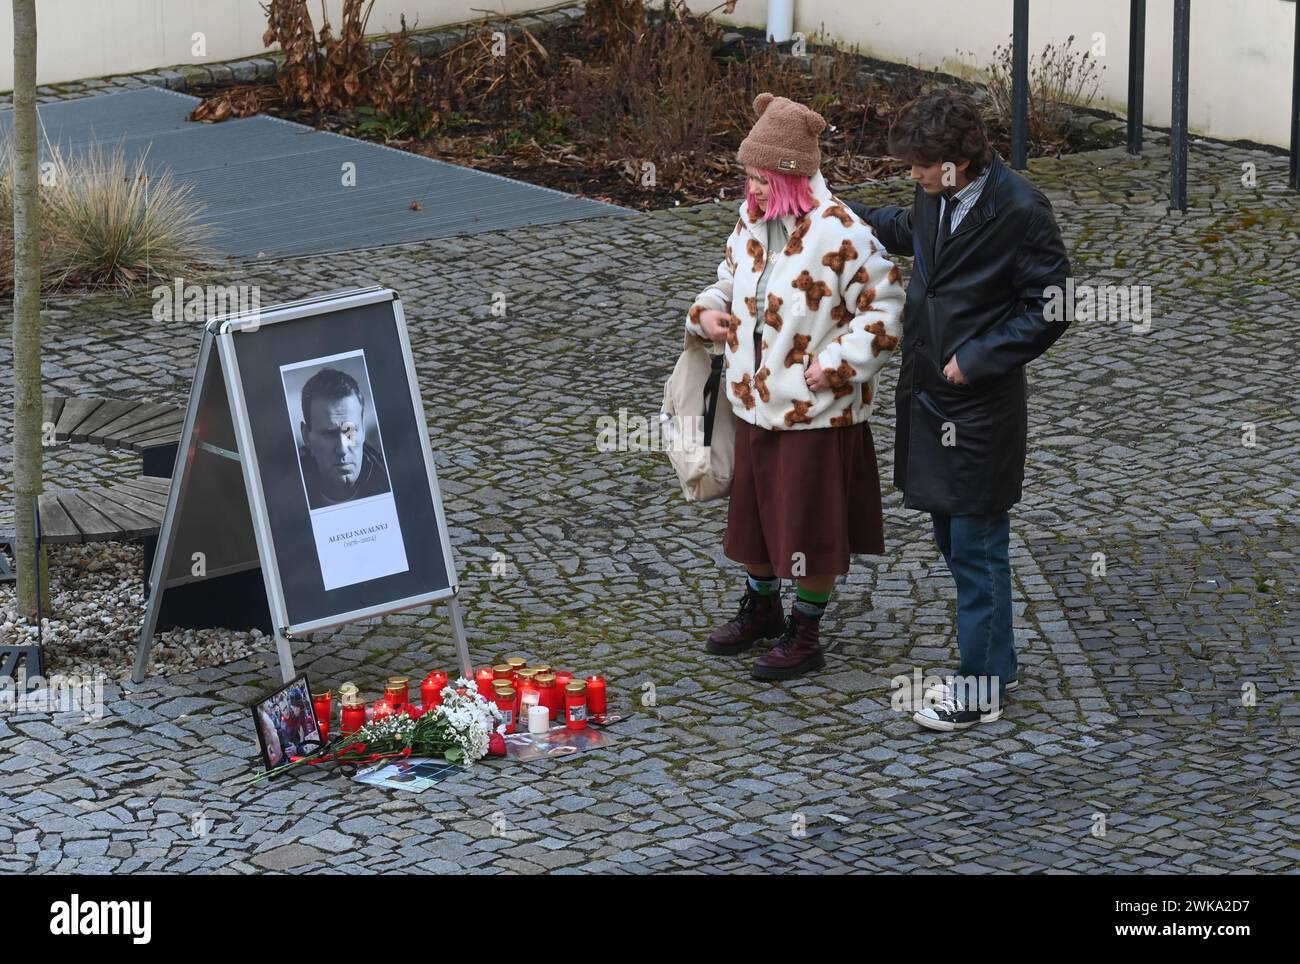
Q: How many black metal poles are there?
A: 4